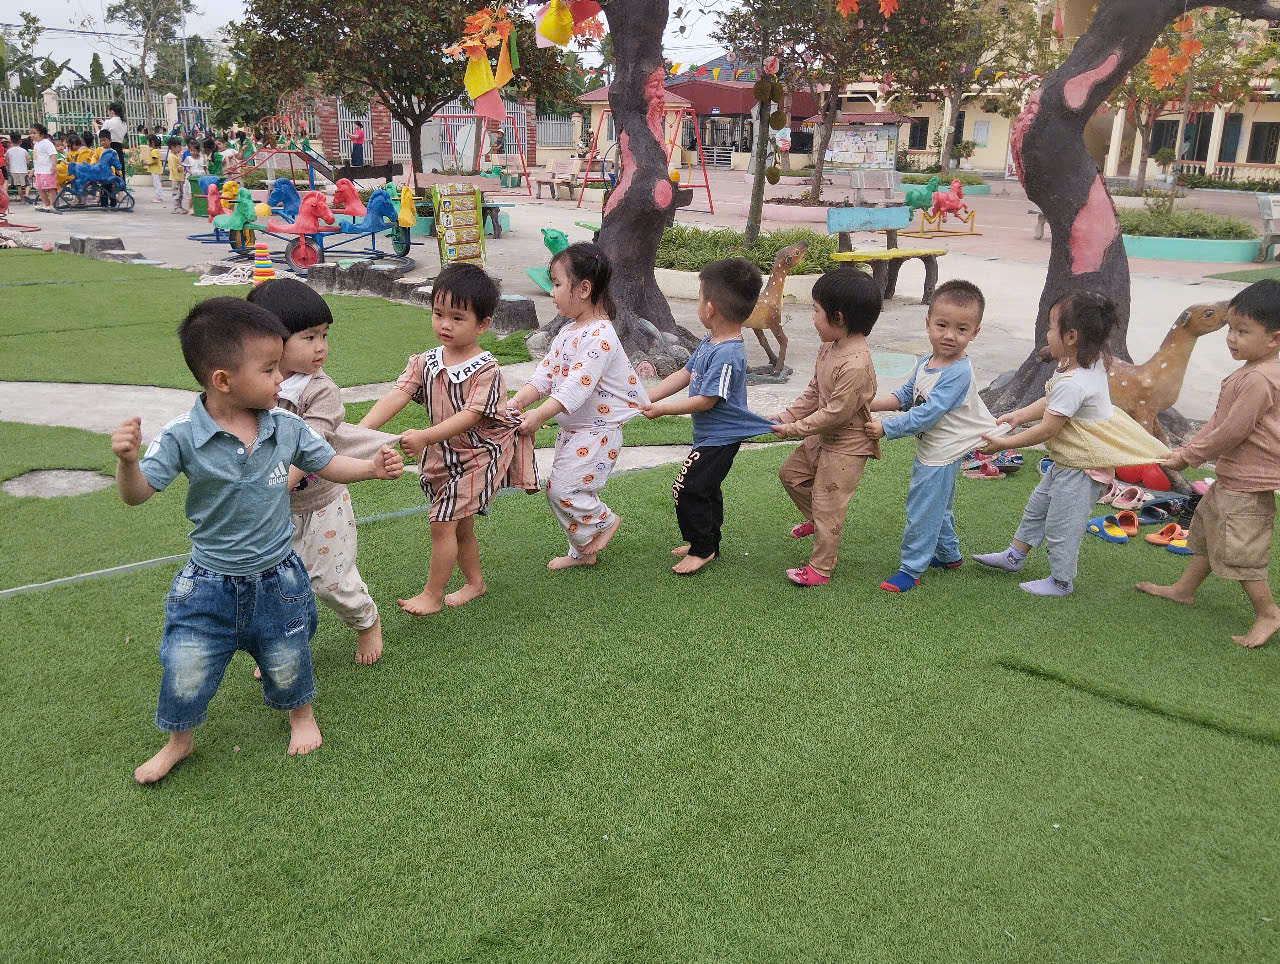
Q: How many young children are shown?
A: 9